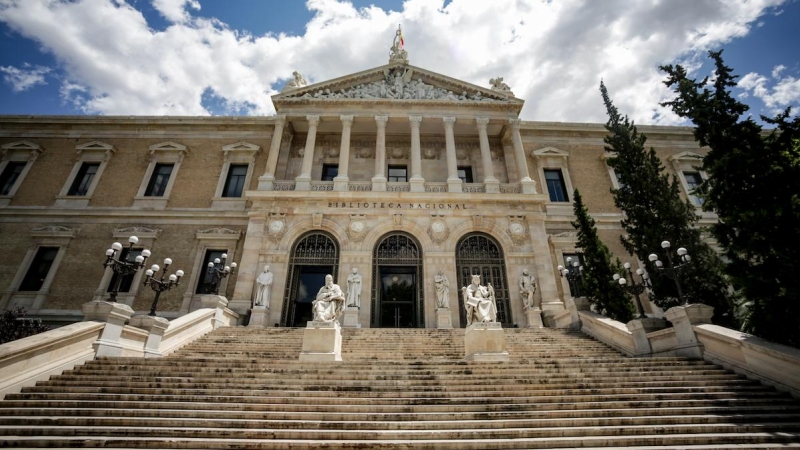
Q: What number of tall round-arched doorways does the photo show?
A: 3